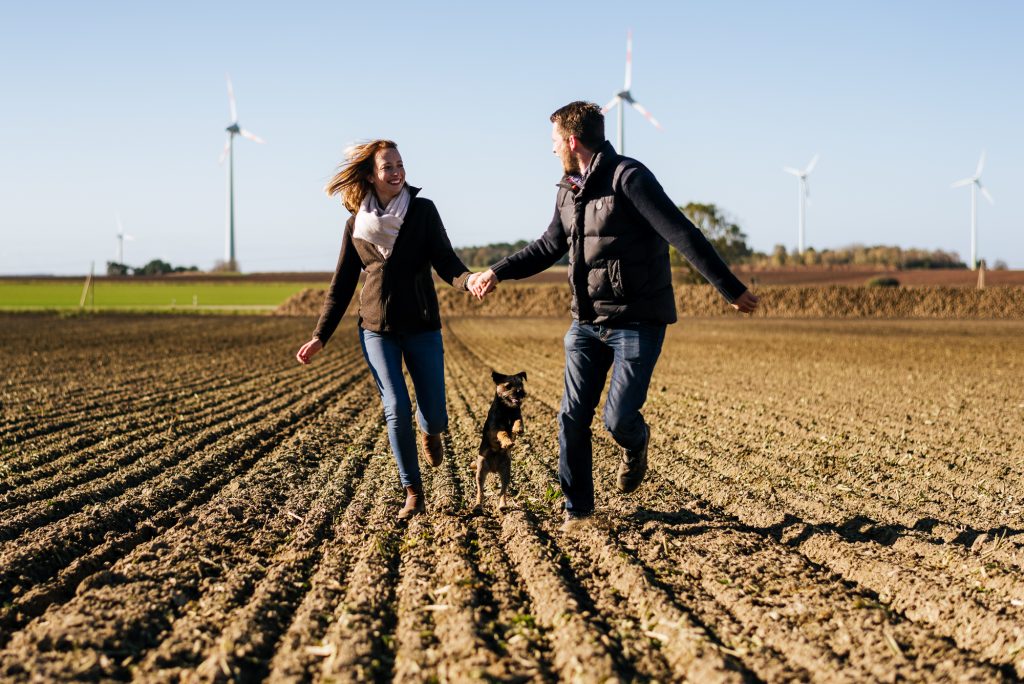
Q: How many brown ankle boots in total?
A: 2